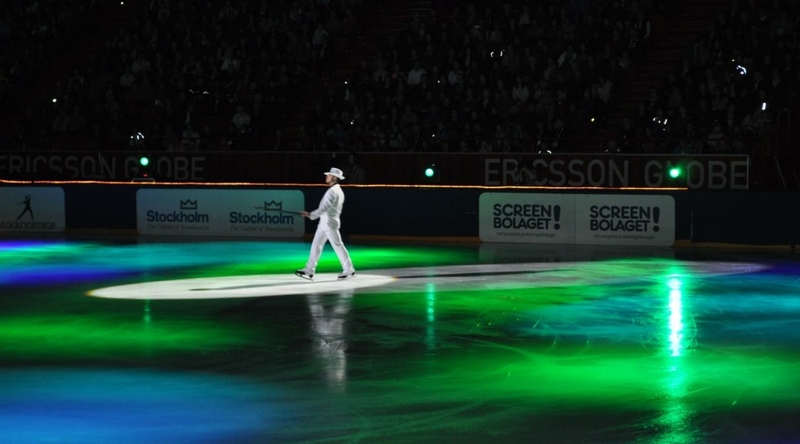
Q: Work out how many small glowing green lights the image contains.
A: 3